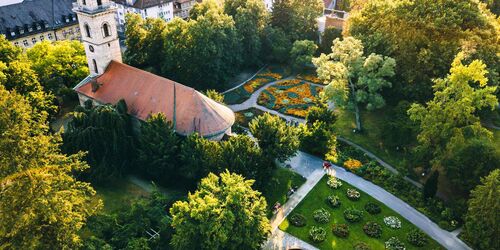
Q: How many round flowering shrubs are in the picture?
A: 14